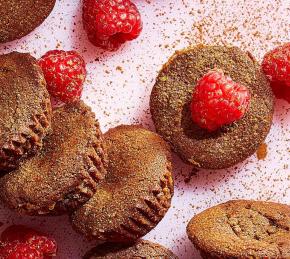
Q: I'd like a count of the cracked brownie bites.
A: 1